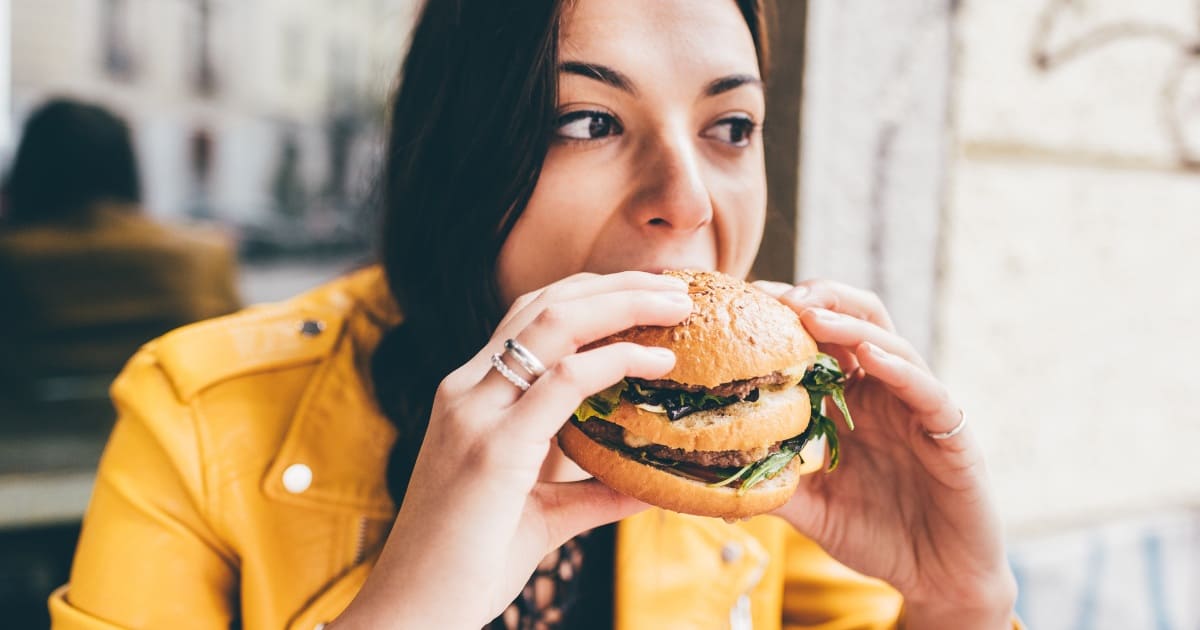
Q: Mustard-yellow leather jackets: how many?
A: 1